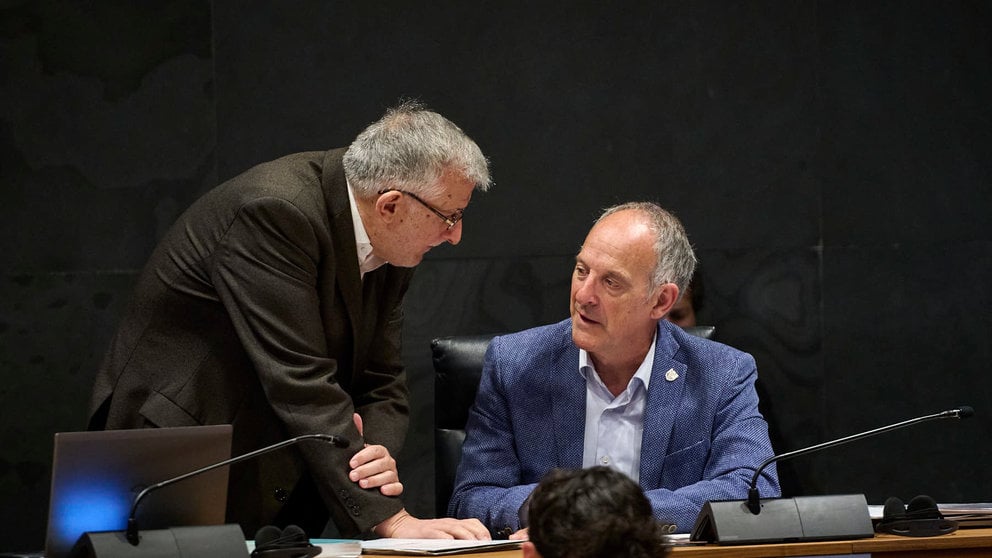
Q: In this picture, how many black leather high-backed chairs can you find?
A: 1